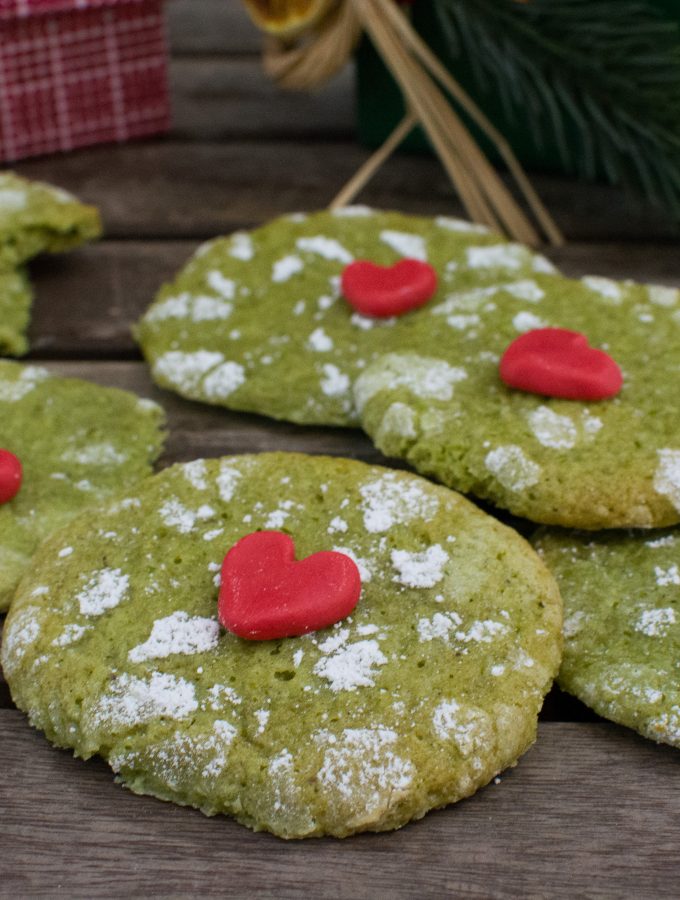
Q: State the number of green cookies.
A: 6